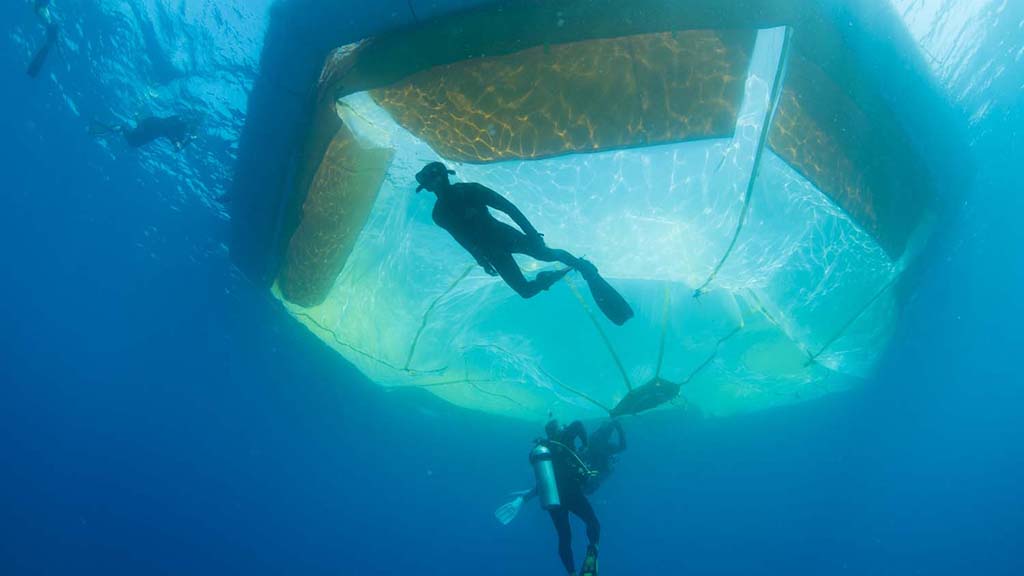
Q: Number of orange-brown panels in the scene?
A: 3